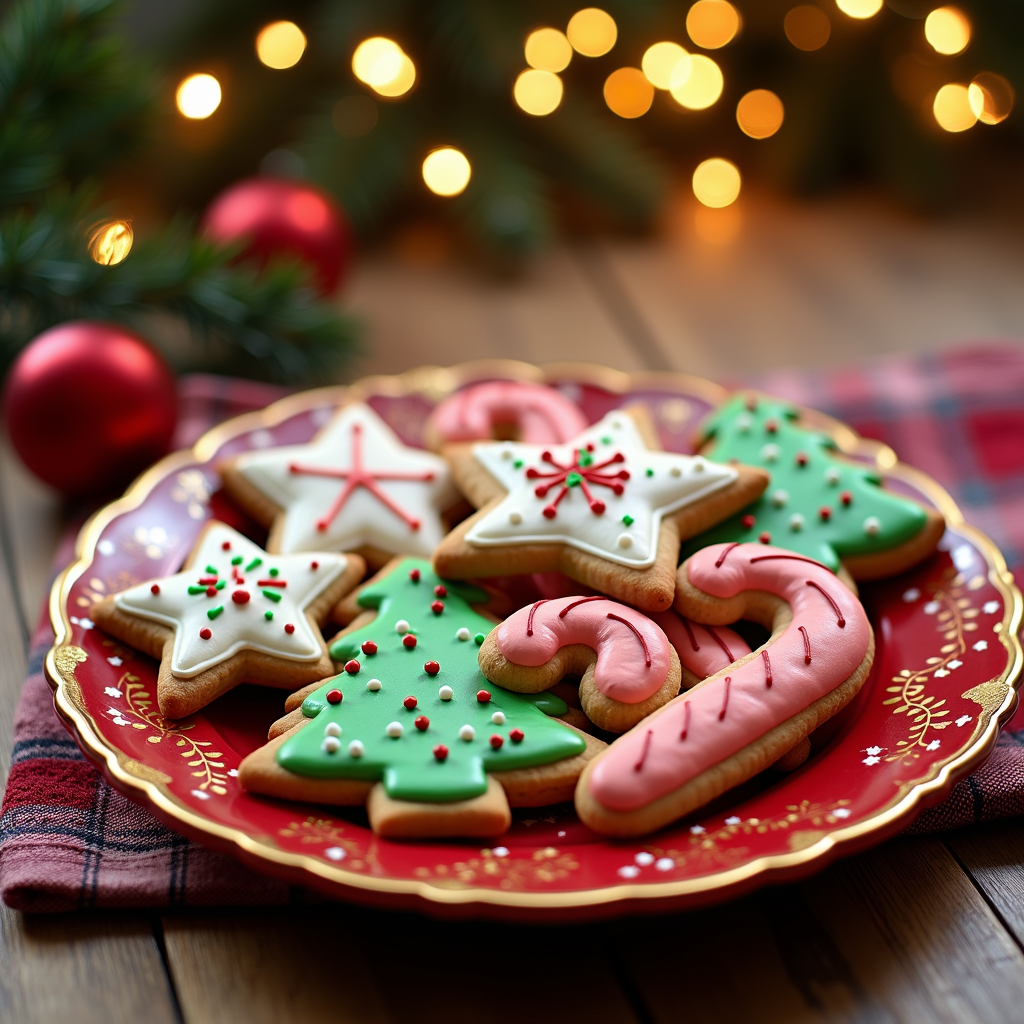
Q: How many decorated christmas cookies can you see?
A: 9